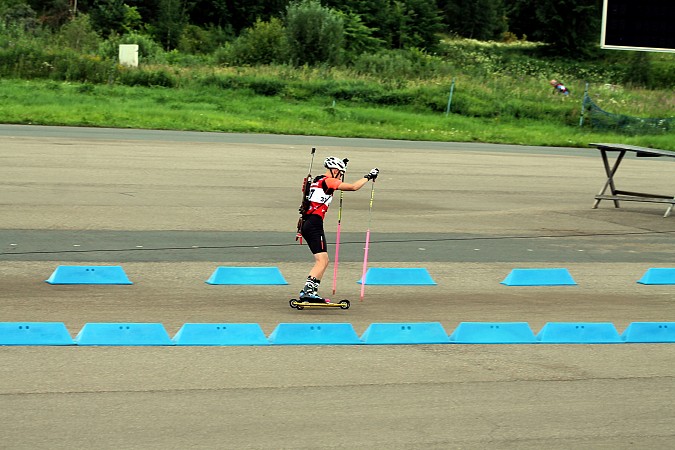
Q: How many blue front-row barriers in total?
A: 8